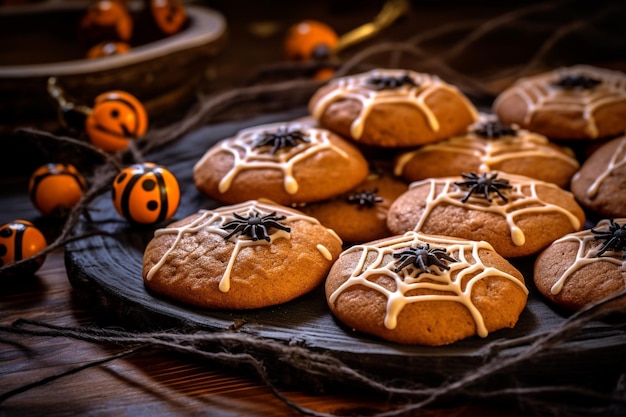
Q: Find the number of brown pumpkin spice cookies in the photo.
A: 10